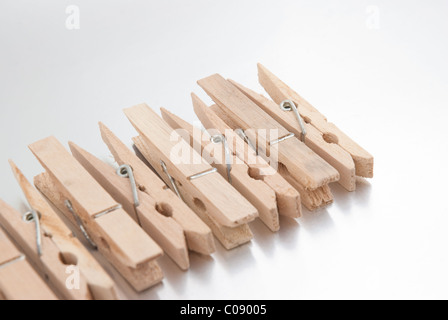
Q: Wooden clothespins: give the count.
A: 8